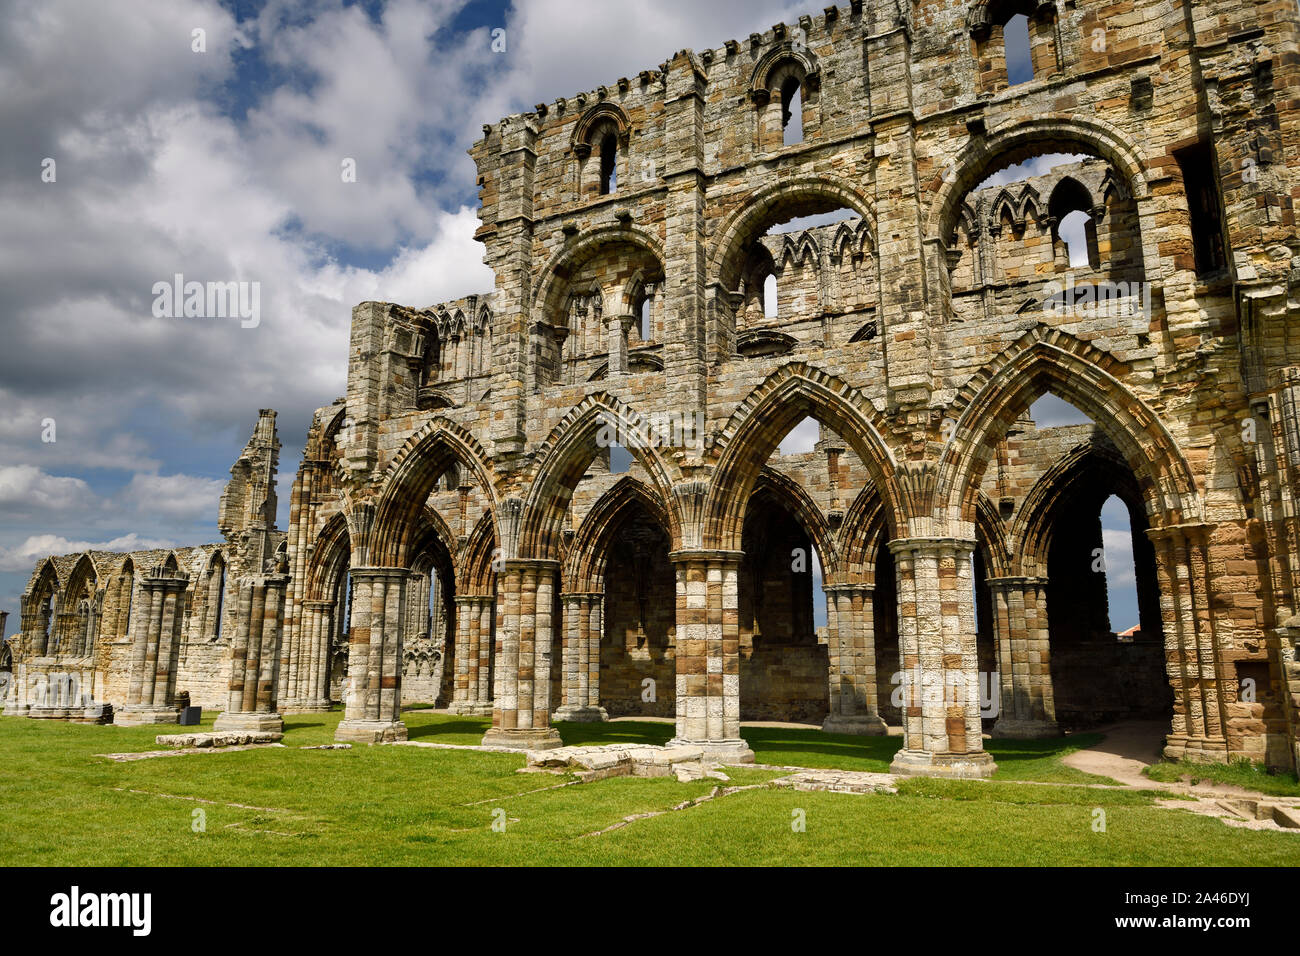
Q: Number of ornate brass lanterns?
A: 0